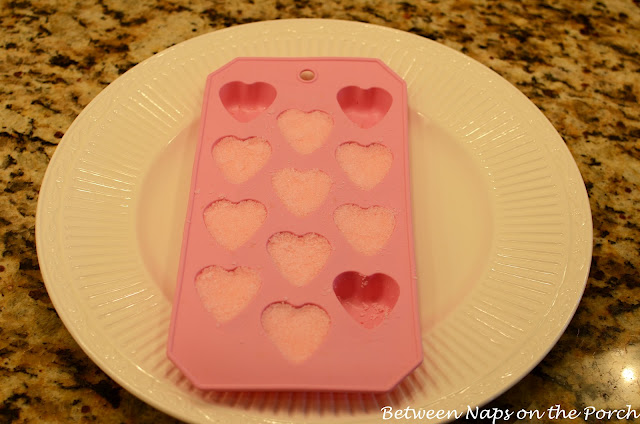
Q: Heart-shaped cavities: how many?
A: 12